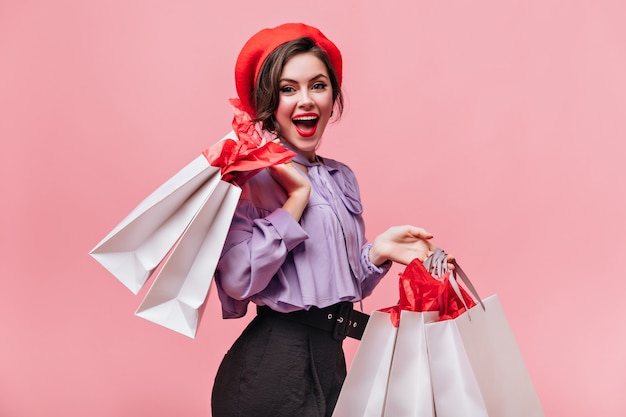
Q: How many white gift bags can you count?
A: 5